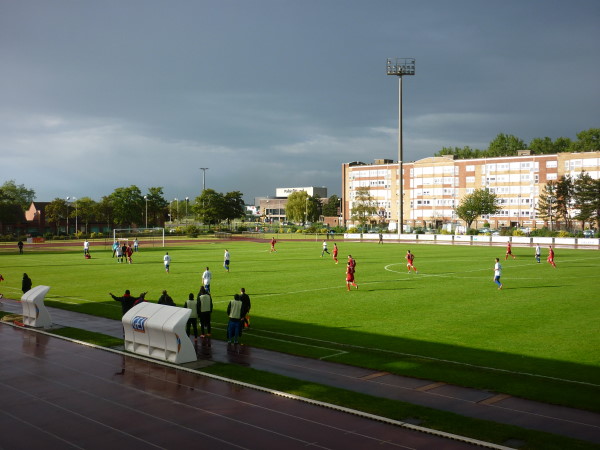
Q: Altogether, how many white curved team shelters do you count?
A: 2